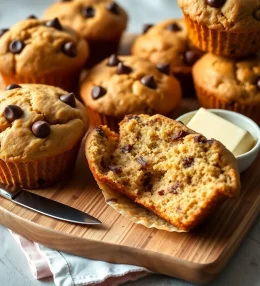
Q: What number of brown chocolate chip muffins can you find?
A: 8